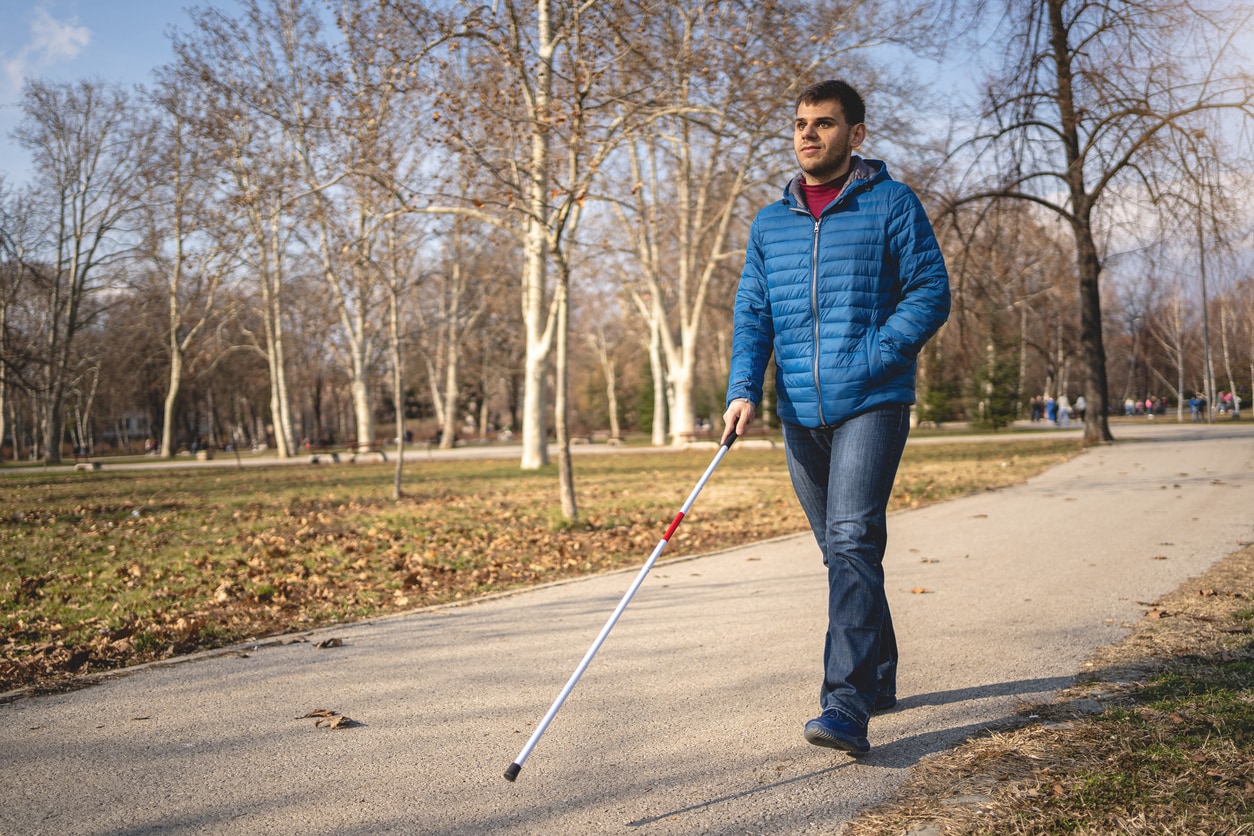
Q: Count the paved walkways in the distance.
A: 1